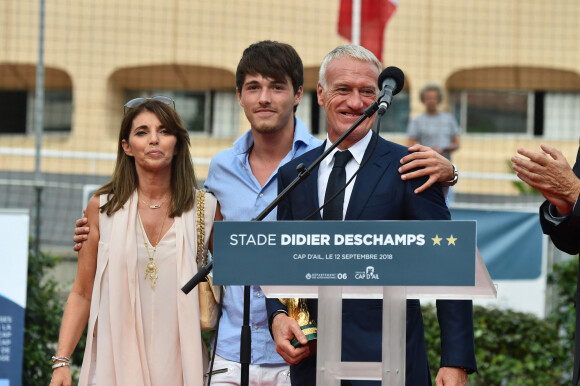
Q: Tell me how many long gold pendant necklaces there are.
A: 1